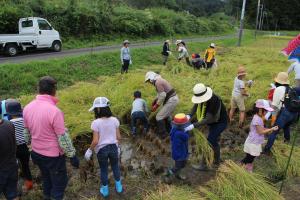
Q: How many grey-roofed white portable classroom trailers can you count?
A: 0